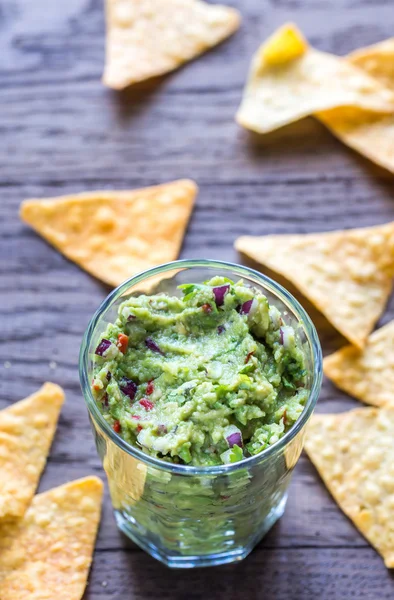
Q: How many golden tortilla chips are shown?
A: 9